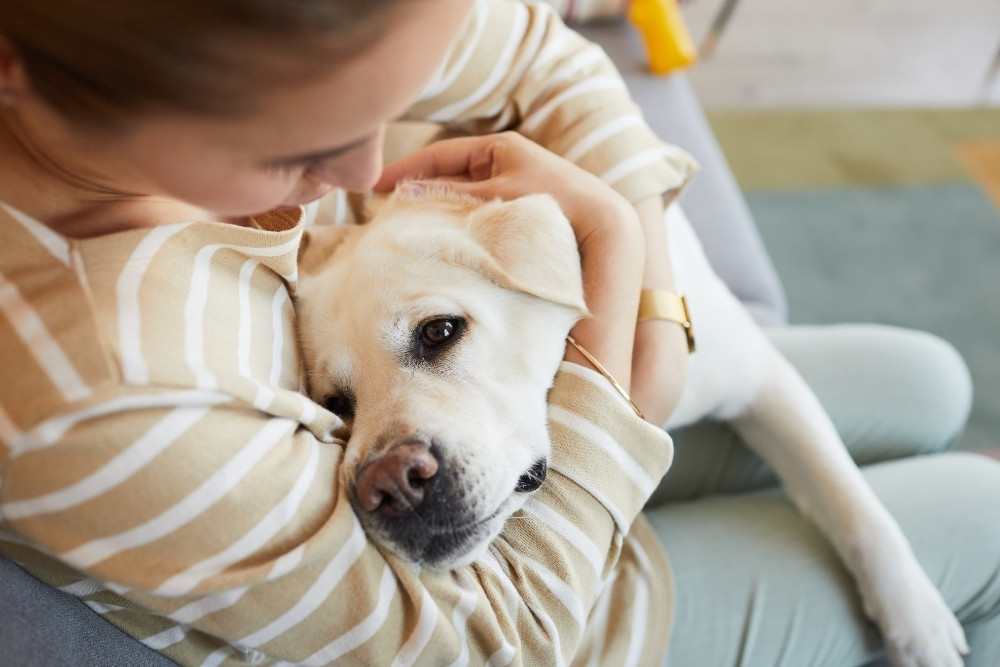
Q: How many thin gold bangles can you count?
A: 1